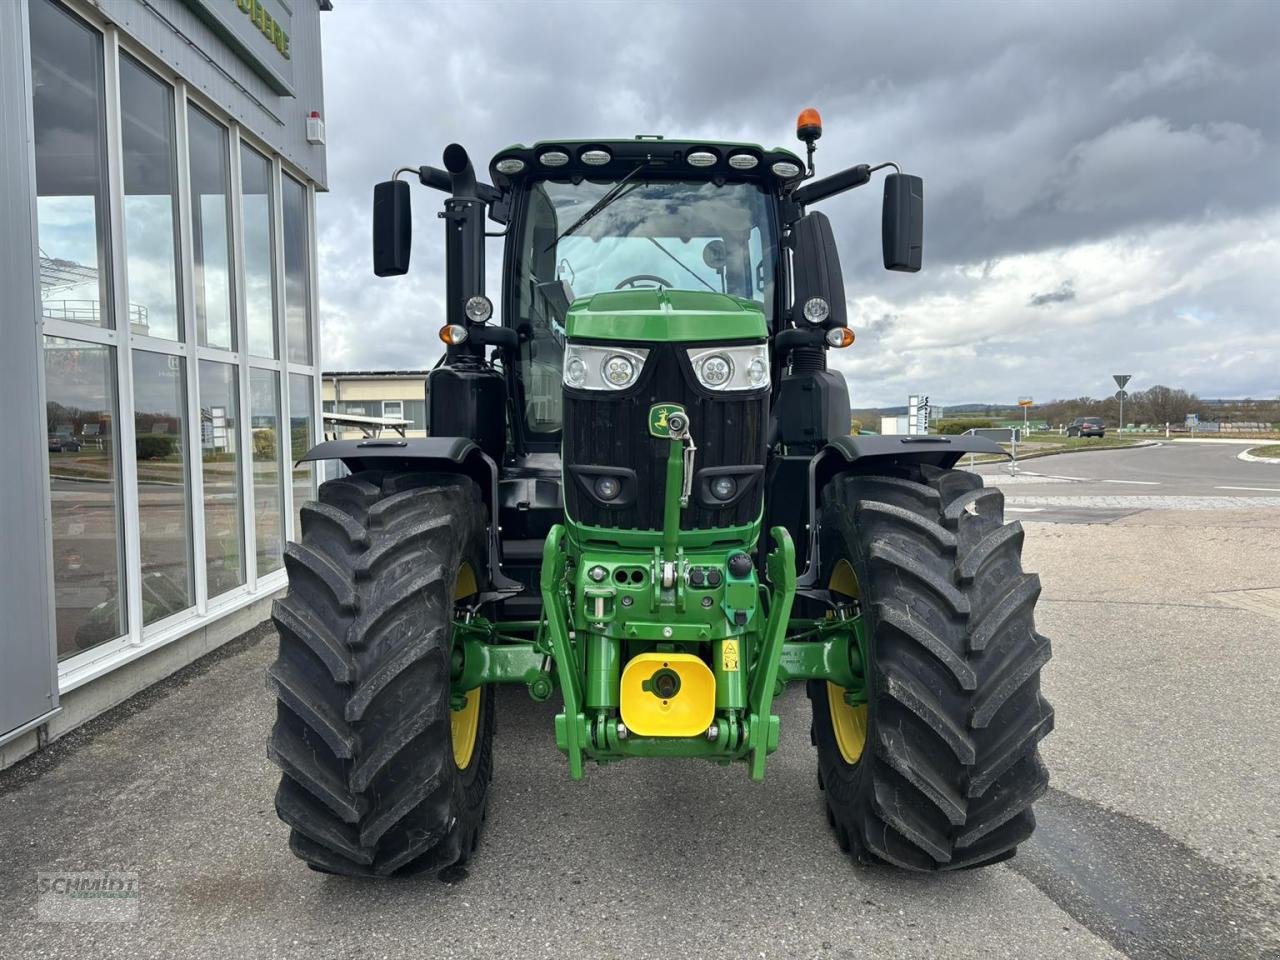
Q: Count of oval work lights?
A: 6